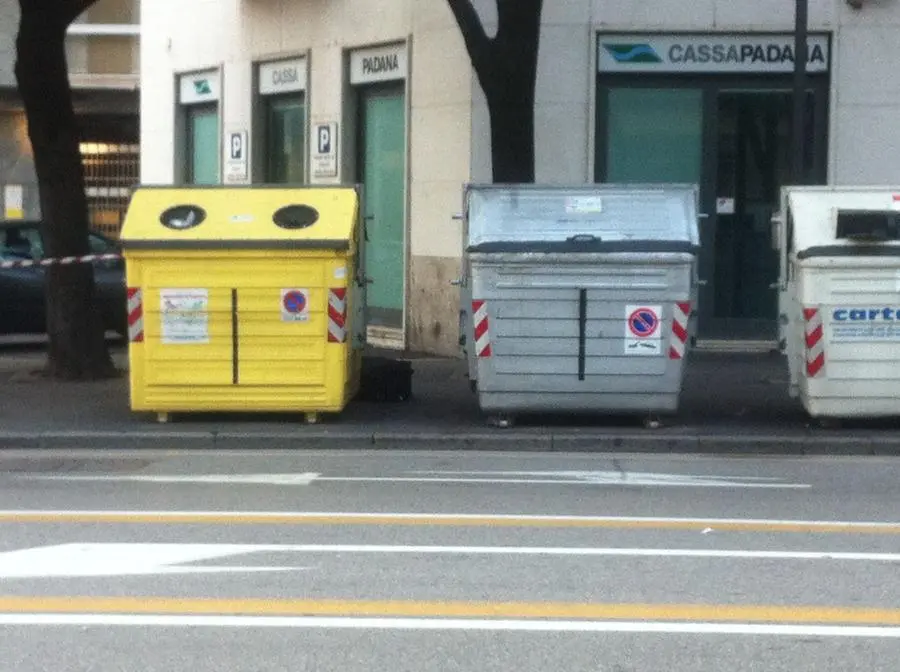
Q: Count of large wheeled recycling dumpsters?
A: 3